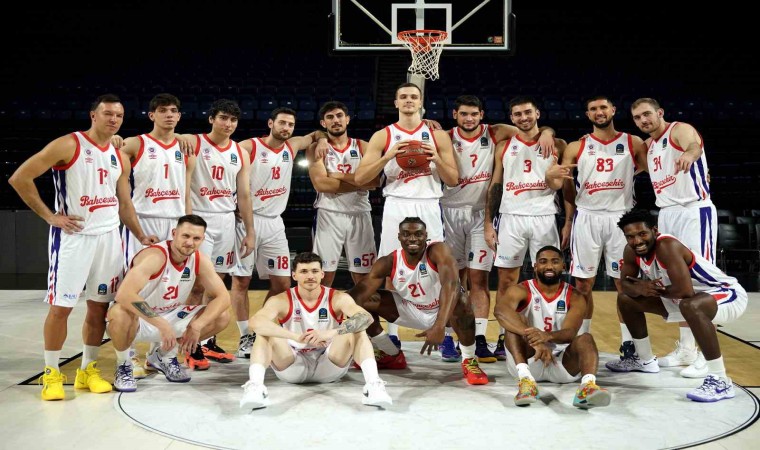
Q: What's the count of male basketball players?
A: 15